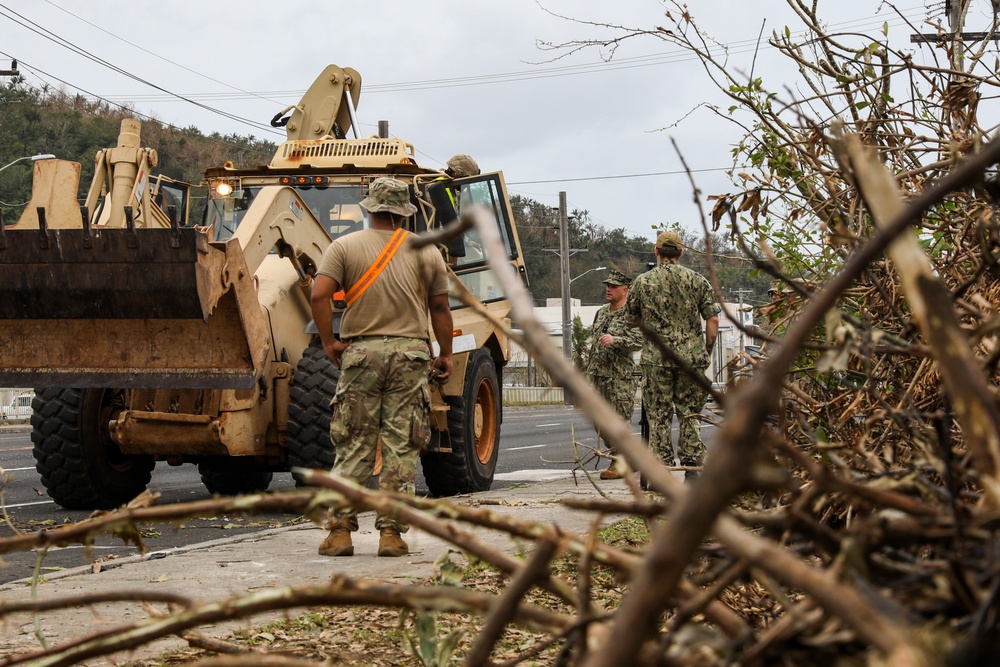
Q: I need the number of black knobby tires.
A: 4